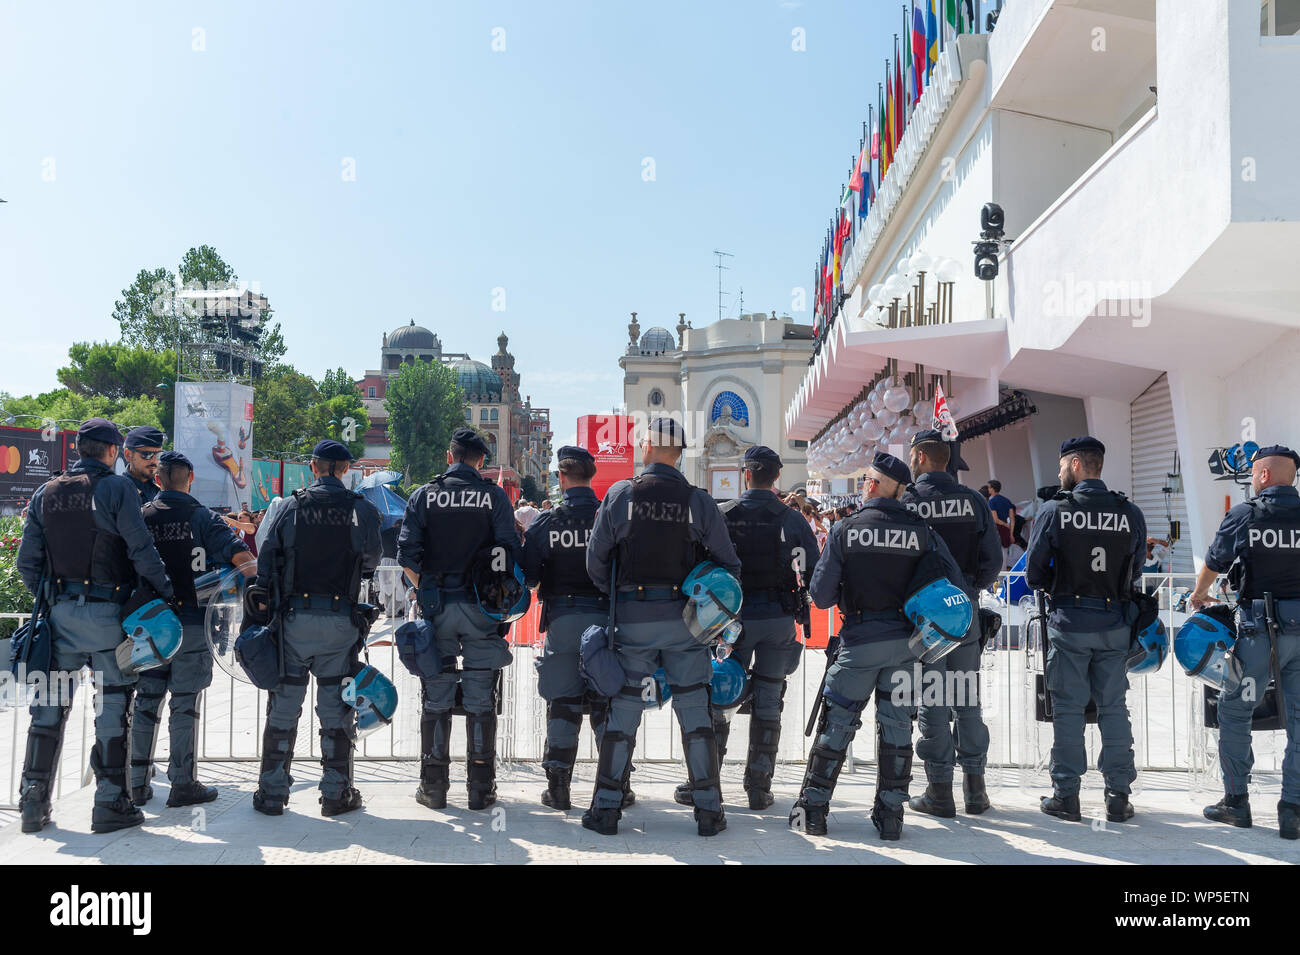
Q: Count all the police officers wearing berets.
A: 12